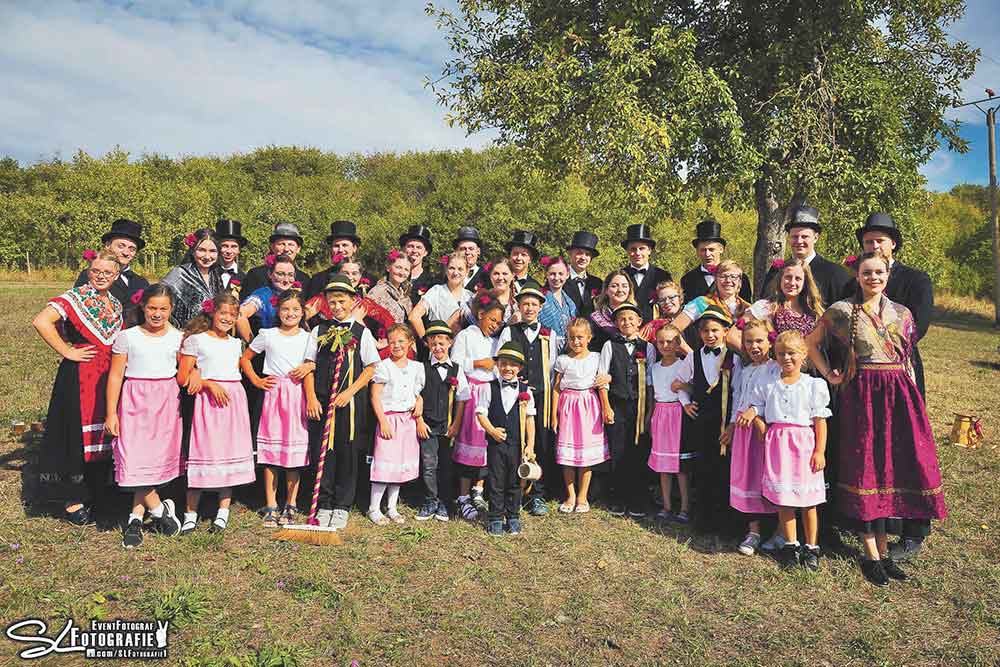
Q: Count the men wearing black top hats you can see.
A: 12